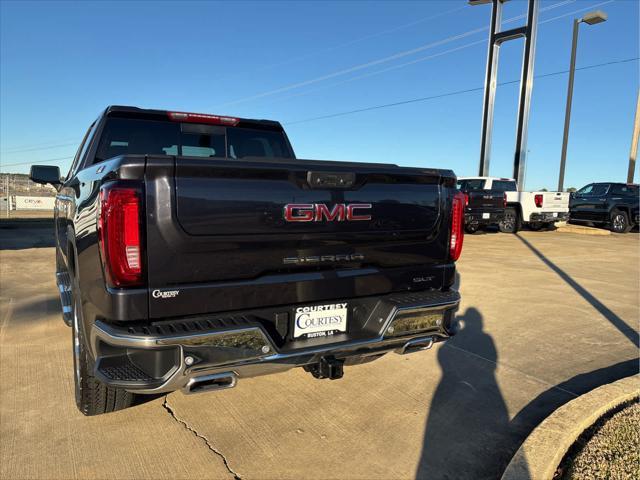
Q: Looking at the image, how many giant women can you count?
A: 0